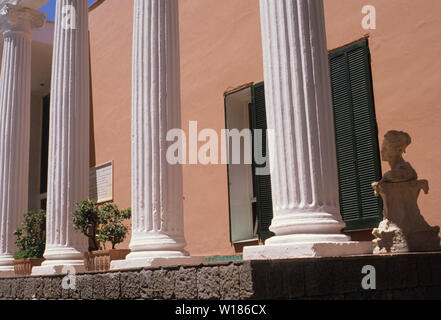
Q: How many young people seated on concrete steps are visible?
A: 0